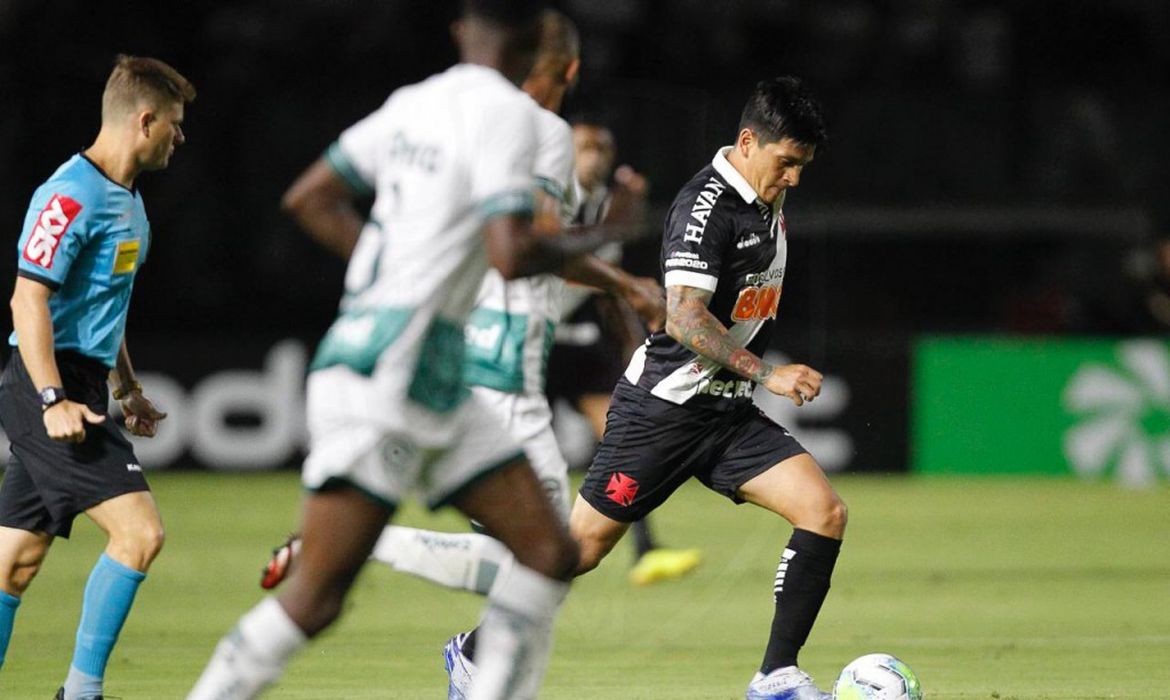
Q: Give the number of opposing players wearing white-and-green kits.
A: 2